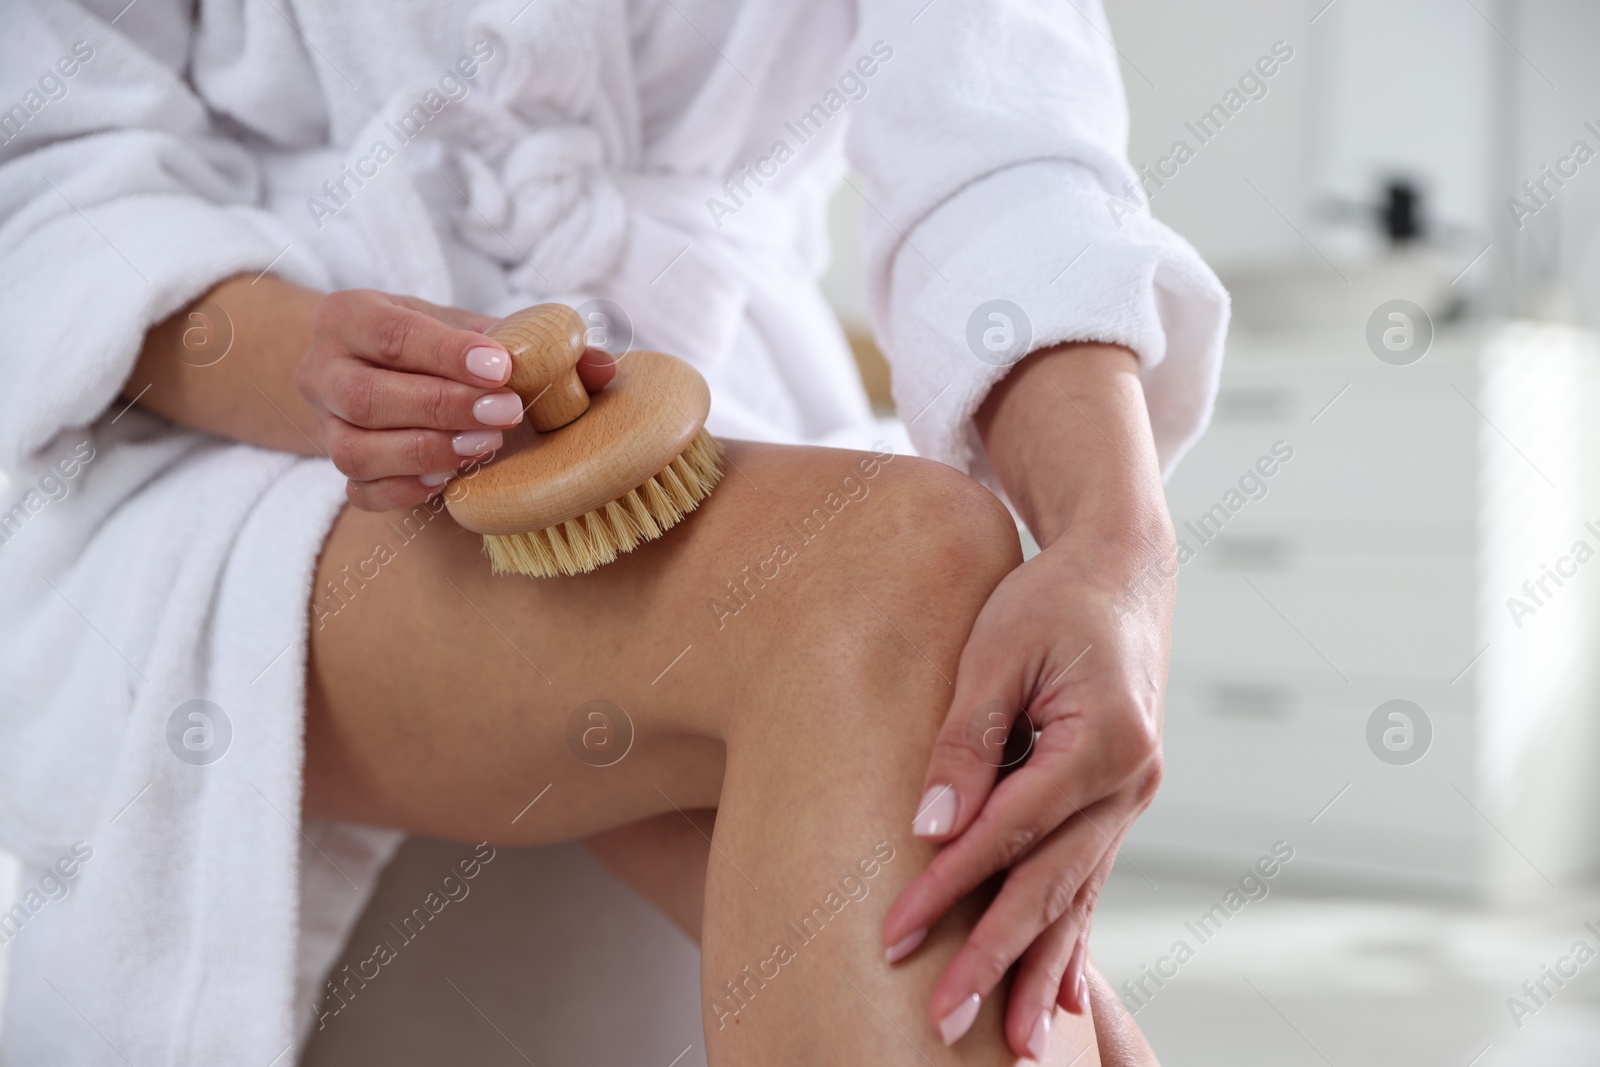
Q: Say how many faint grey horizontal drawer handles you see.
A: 3